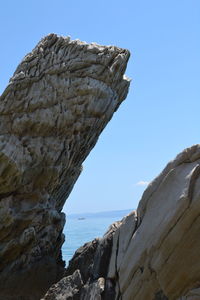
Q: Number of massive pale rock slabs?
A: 2